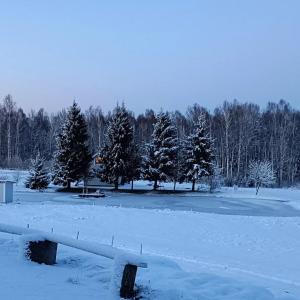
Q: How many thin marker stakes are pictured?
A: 5